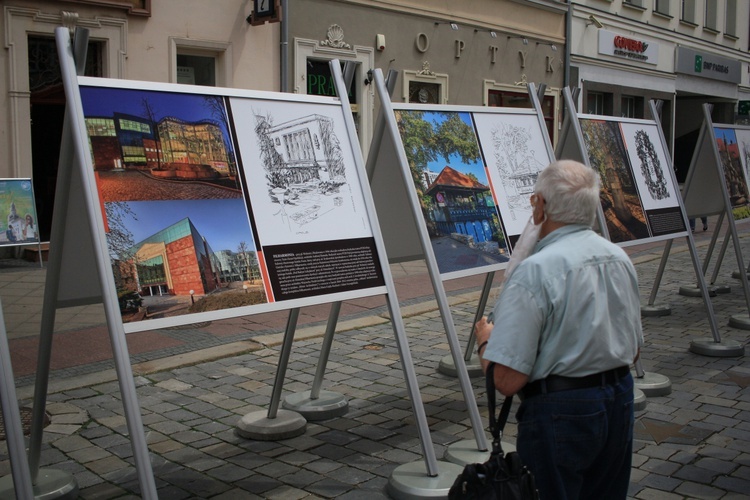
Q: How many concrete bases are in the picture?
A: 14